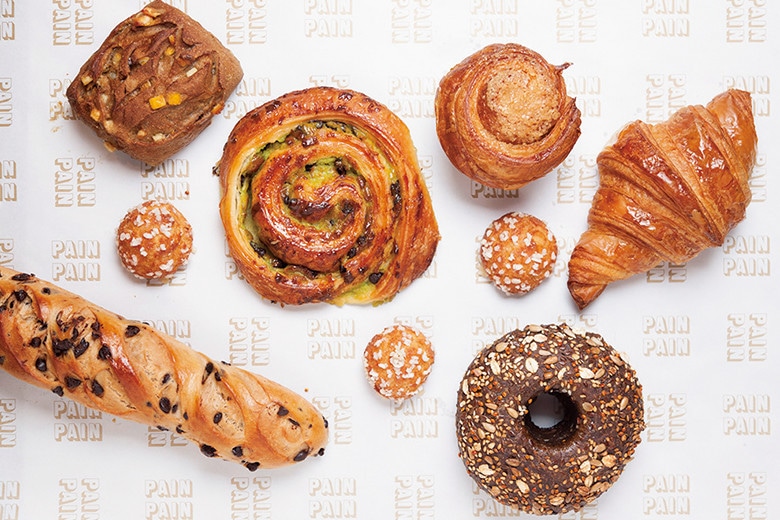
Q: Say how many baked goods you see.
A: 9